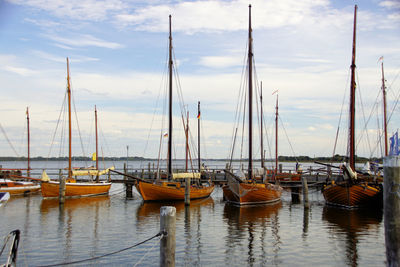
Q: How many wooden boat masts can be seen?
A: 11